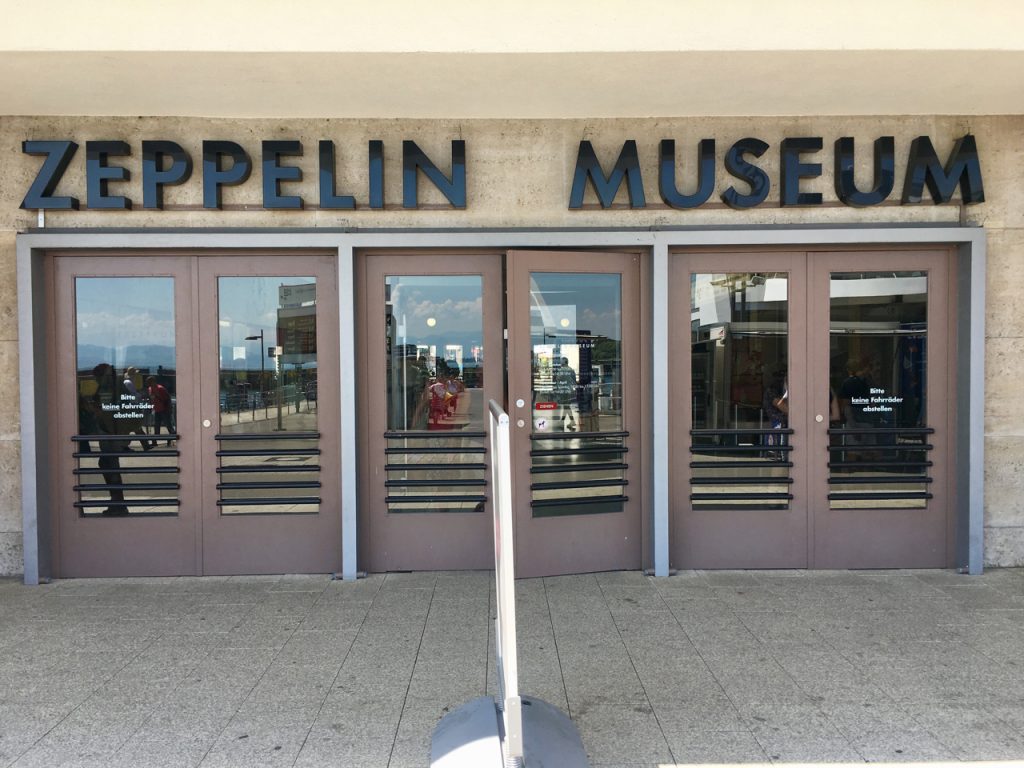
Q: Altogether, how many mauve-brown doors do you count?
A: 6